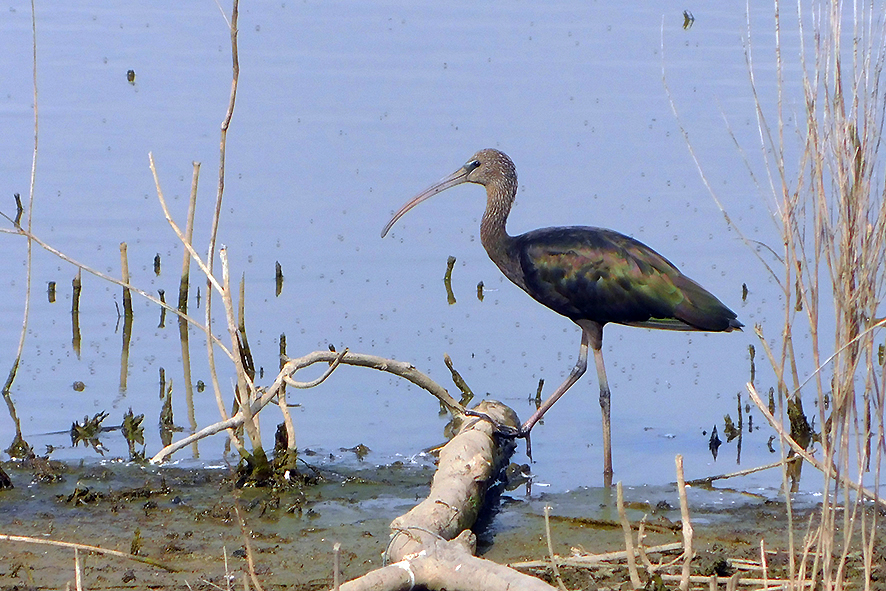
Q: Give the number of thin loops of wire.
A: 1